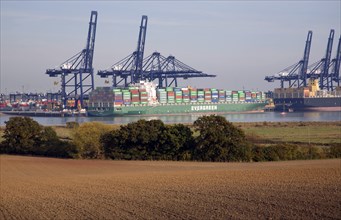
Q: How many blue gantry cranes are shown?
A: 7